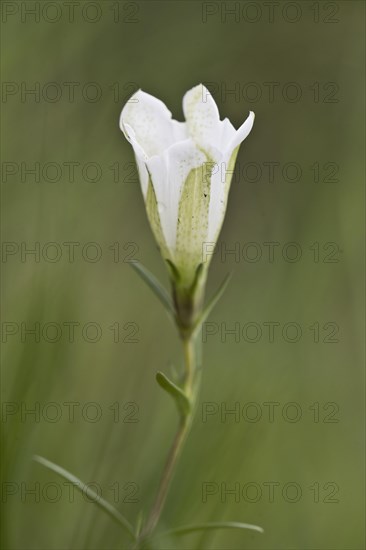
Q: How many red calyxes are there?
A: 0